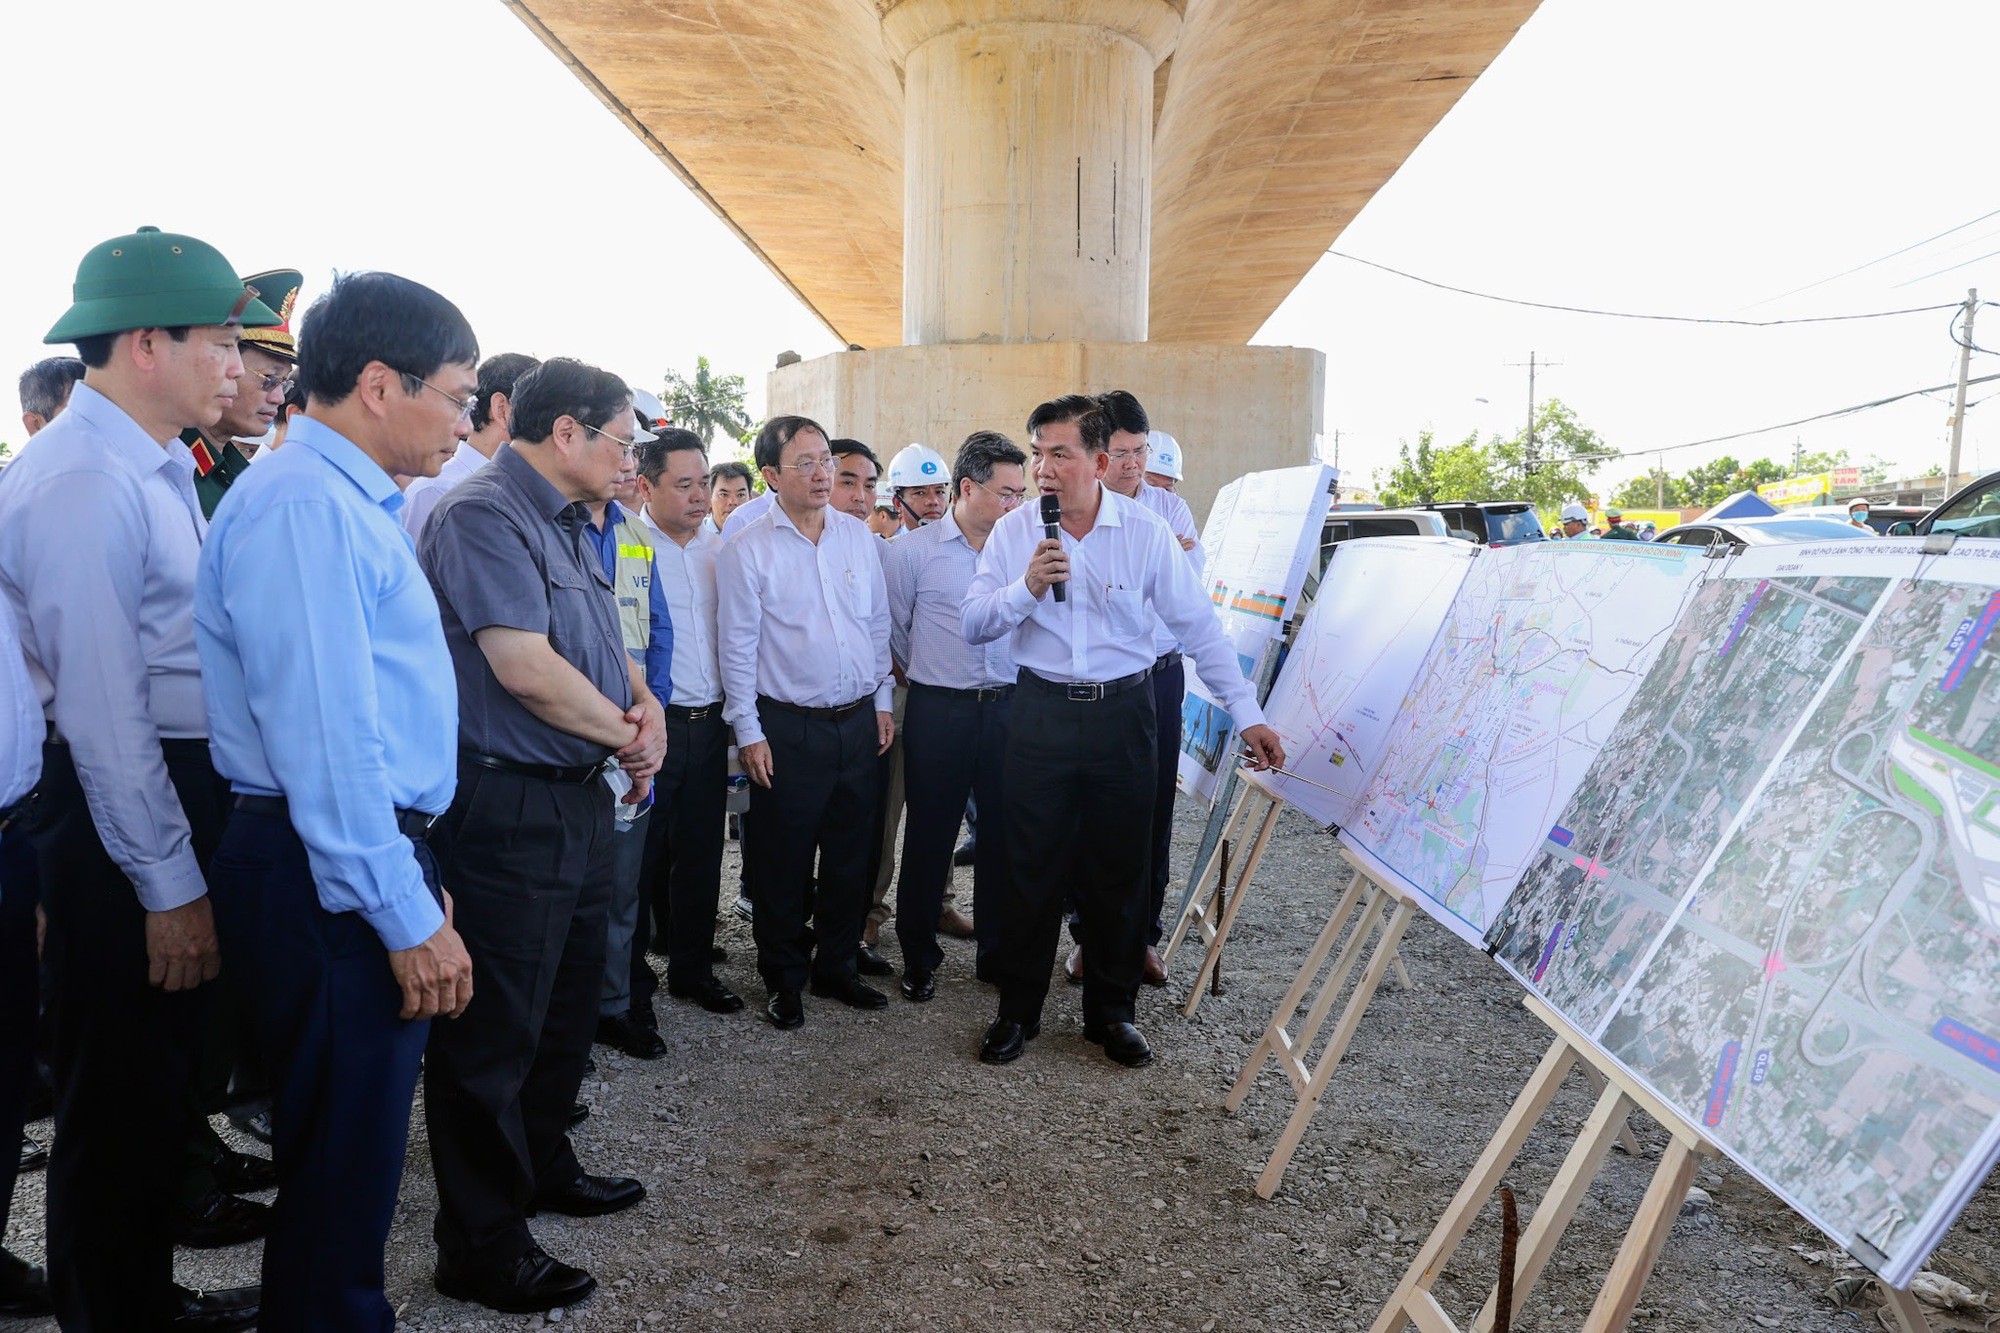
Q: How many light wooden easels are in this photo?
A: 3